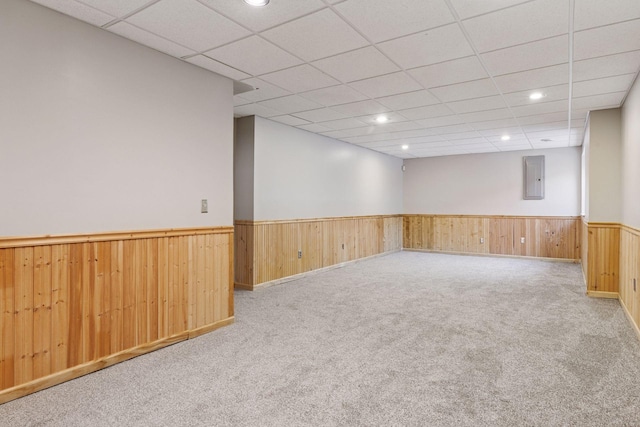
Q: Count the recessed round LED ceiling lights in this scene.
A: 5